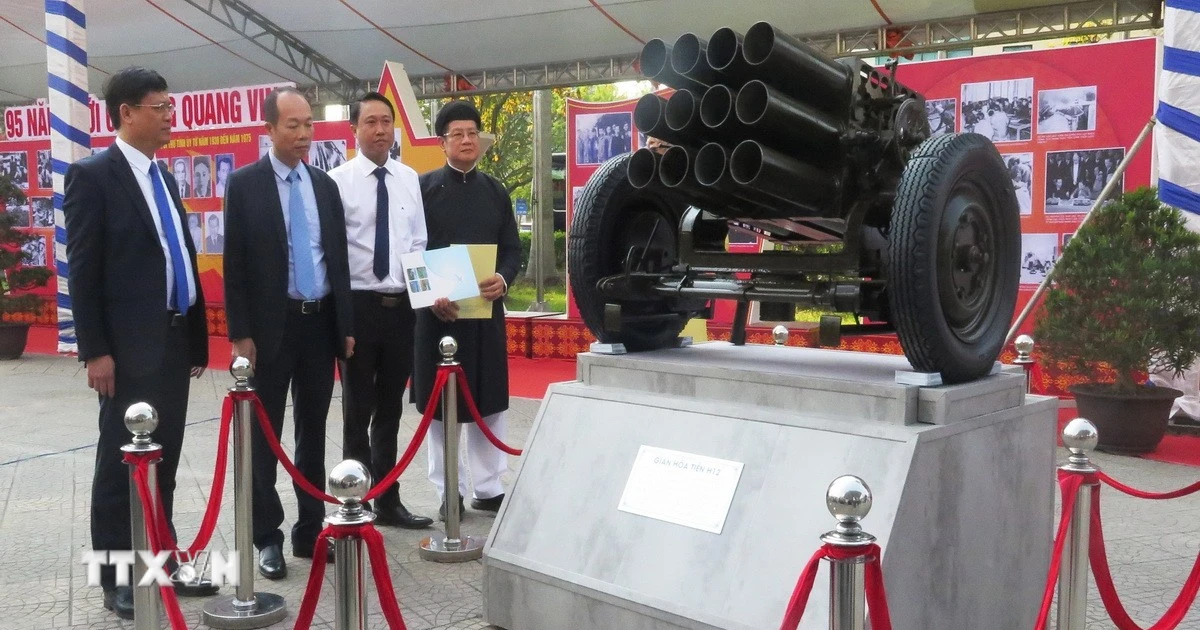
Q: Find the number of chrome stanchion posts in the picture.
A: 8